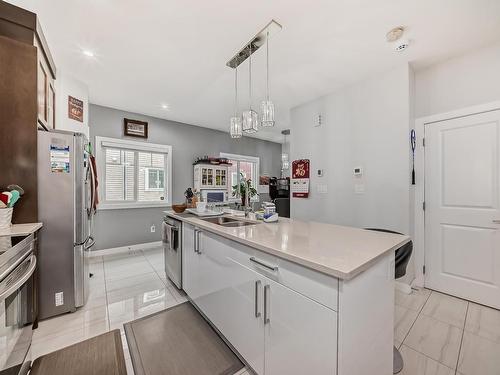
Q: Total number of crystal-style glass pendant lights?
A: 3